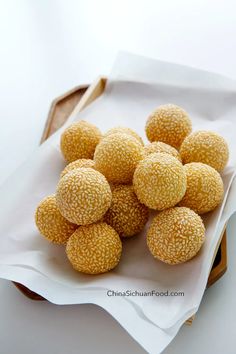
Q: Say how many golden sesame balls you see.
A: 14